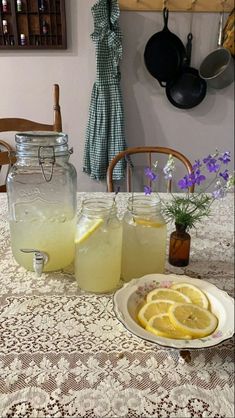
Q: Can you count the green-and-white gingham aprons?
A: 1